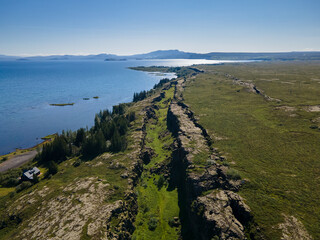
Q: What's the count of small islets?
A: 3